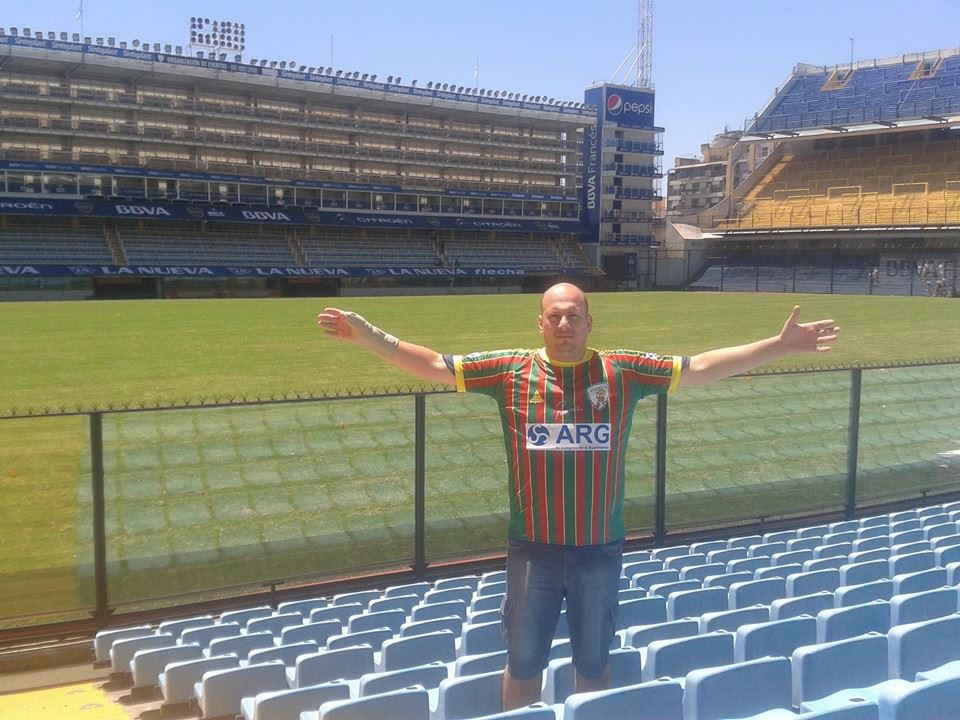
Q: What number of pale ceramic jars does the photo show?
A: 0